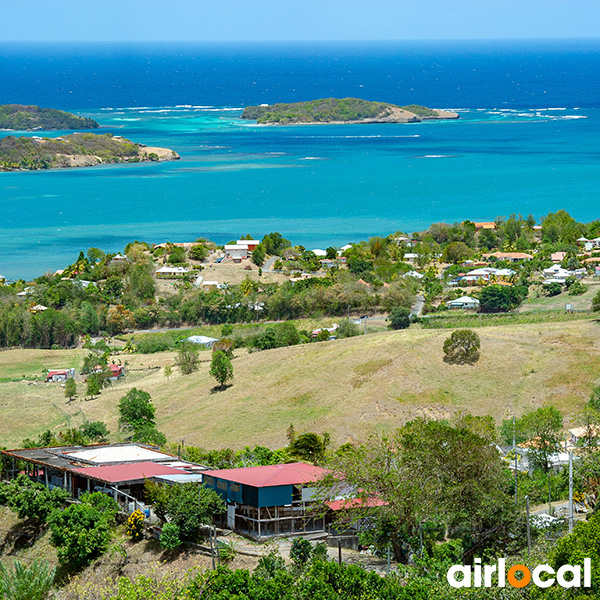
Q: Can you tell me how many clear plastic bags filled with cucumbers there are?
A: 0